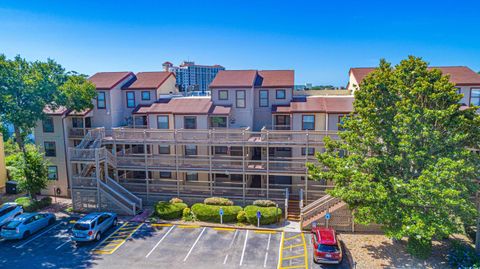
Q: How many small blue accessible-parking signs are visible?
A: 3